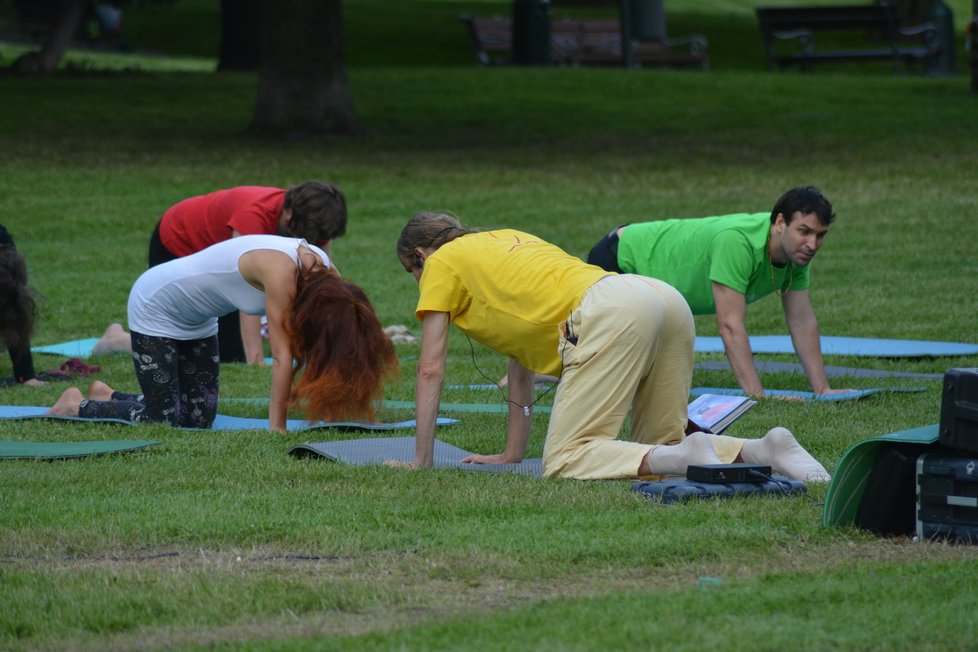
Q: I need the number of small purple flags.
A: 0